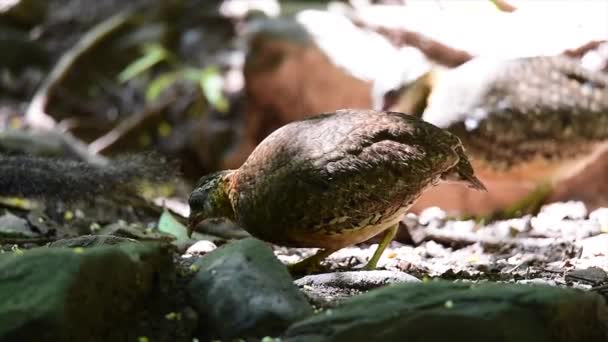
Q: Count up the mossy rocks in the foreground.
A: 3